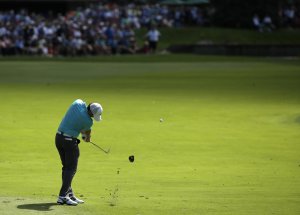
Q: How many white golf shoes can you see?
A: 2